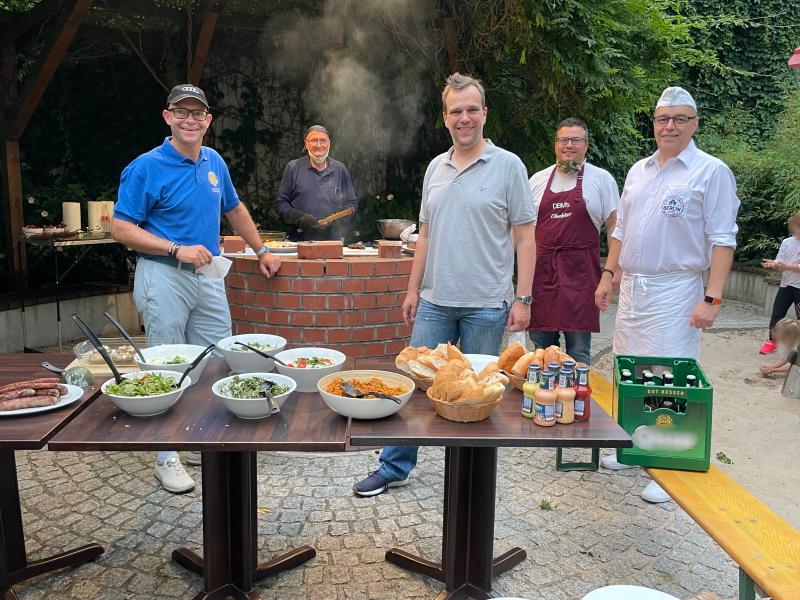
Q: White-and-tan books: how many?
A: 0